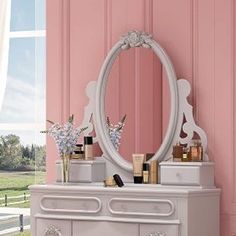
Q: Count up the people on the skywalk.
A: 0